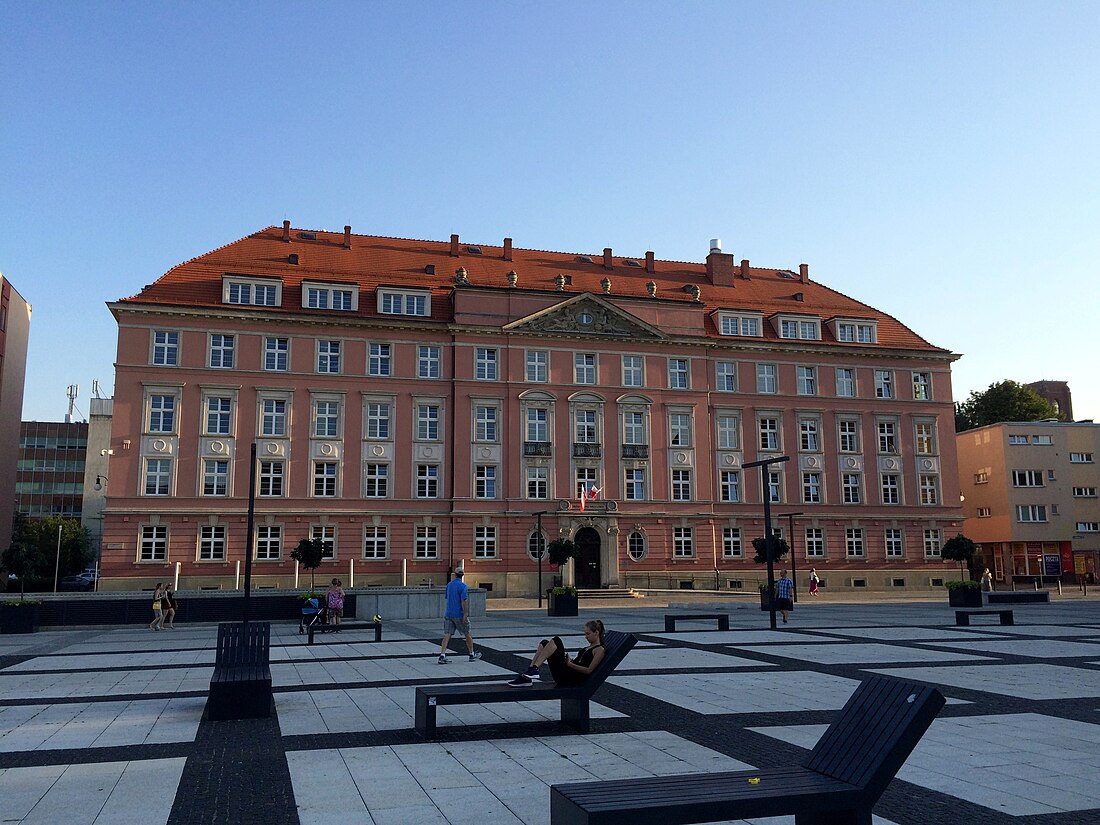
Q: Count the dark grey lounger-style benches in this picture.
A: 3